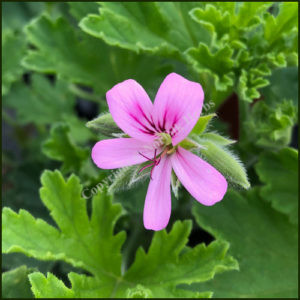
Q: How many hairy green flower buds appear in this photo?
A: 3